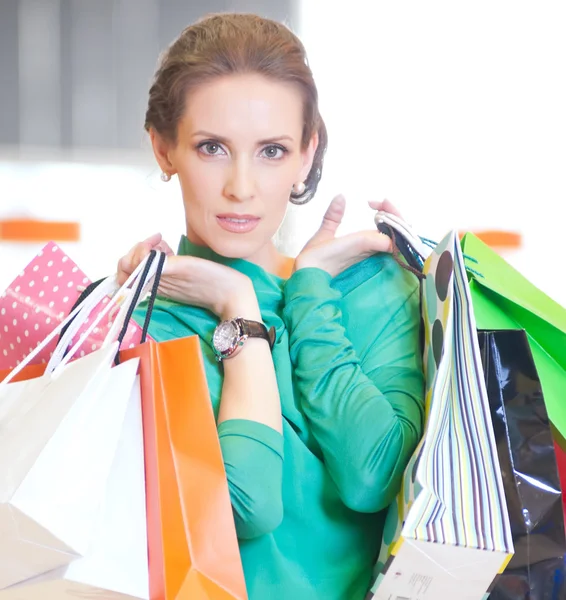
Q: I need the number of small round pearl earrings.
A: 2